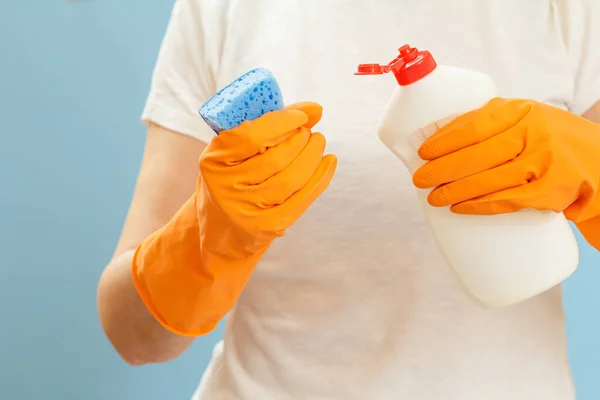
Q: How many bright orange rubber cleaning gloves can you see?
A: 2